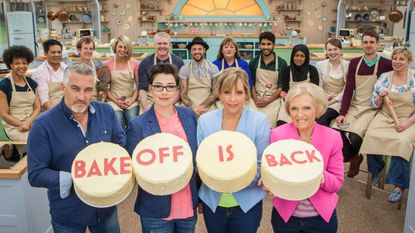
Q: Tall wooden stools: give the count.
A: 1